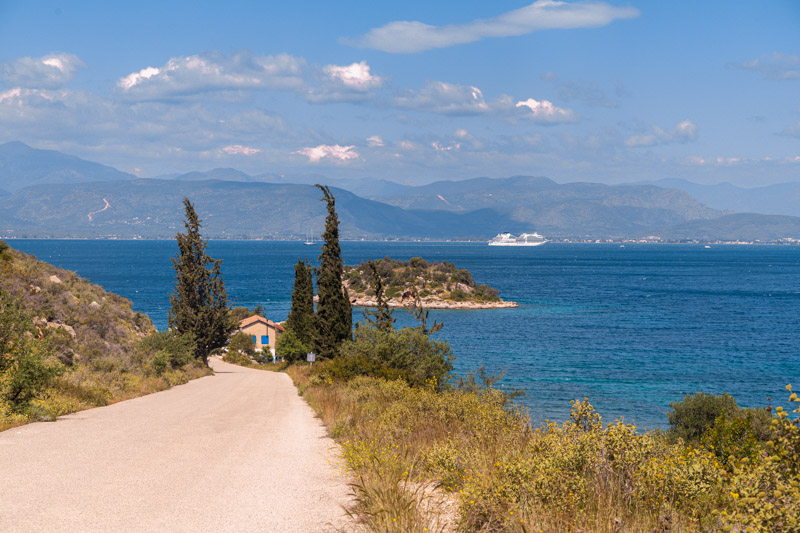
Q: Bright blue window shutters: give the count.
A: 2